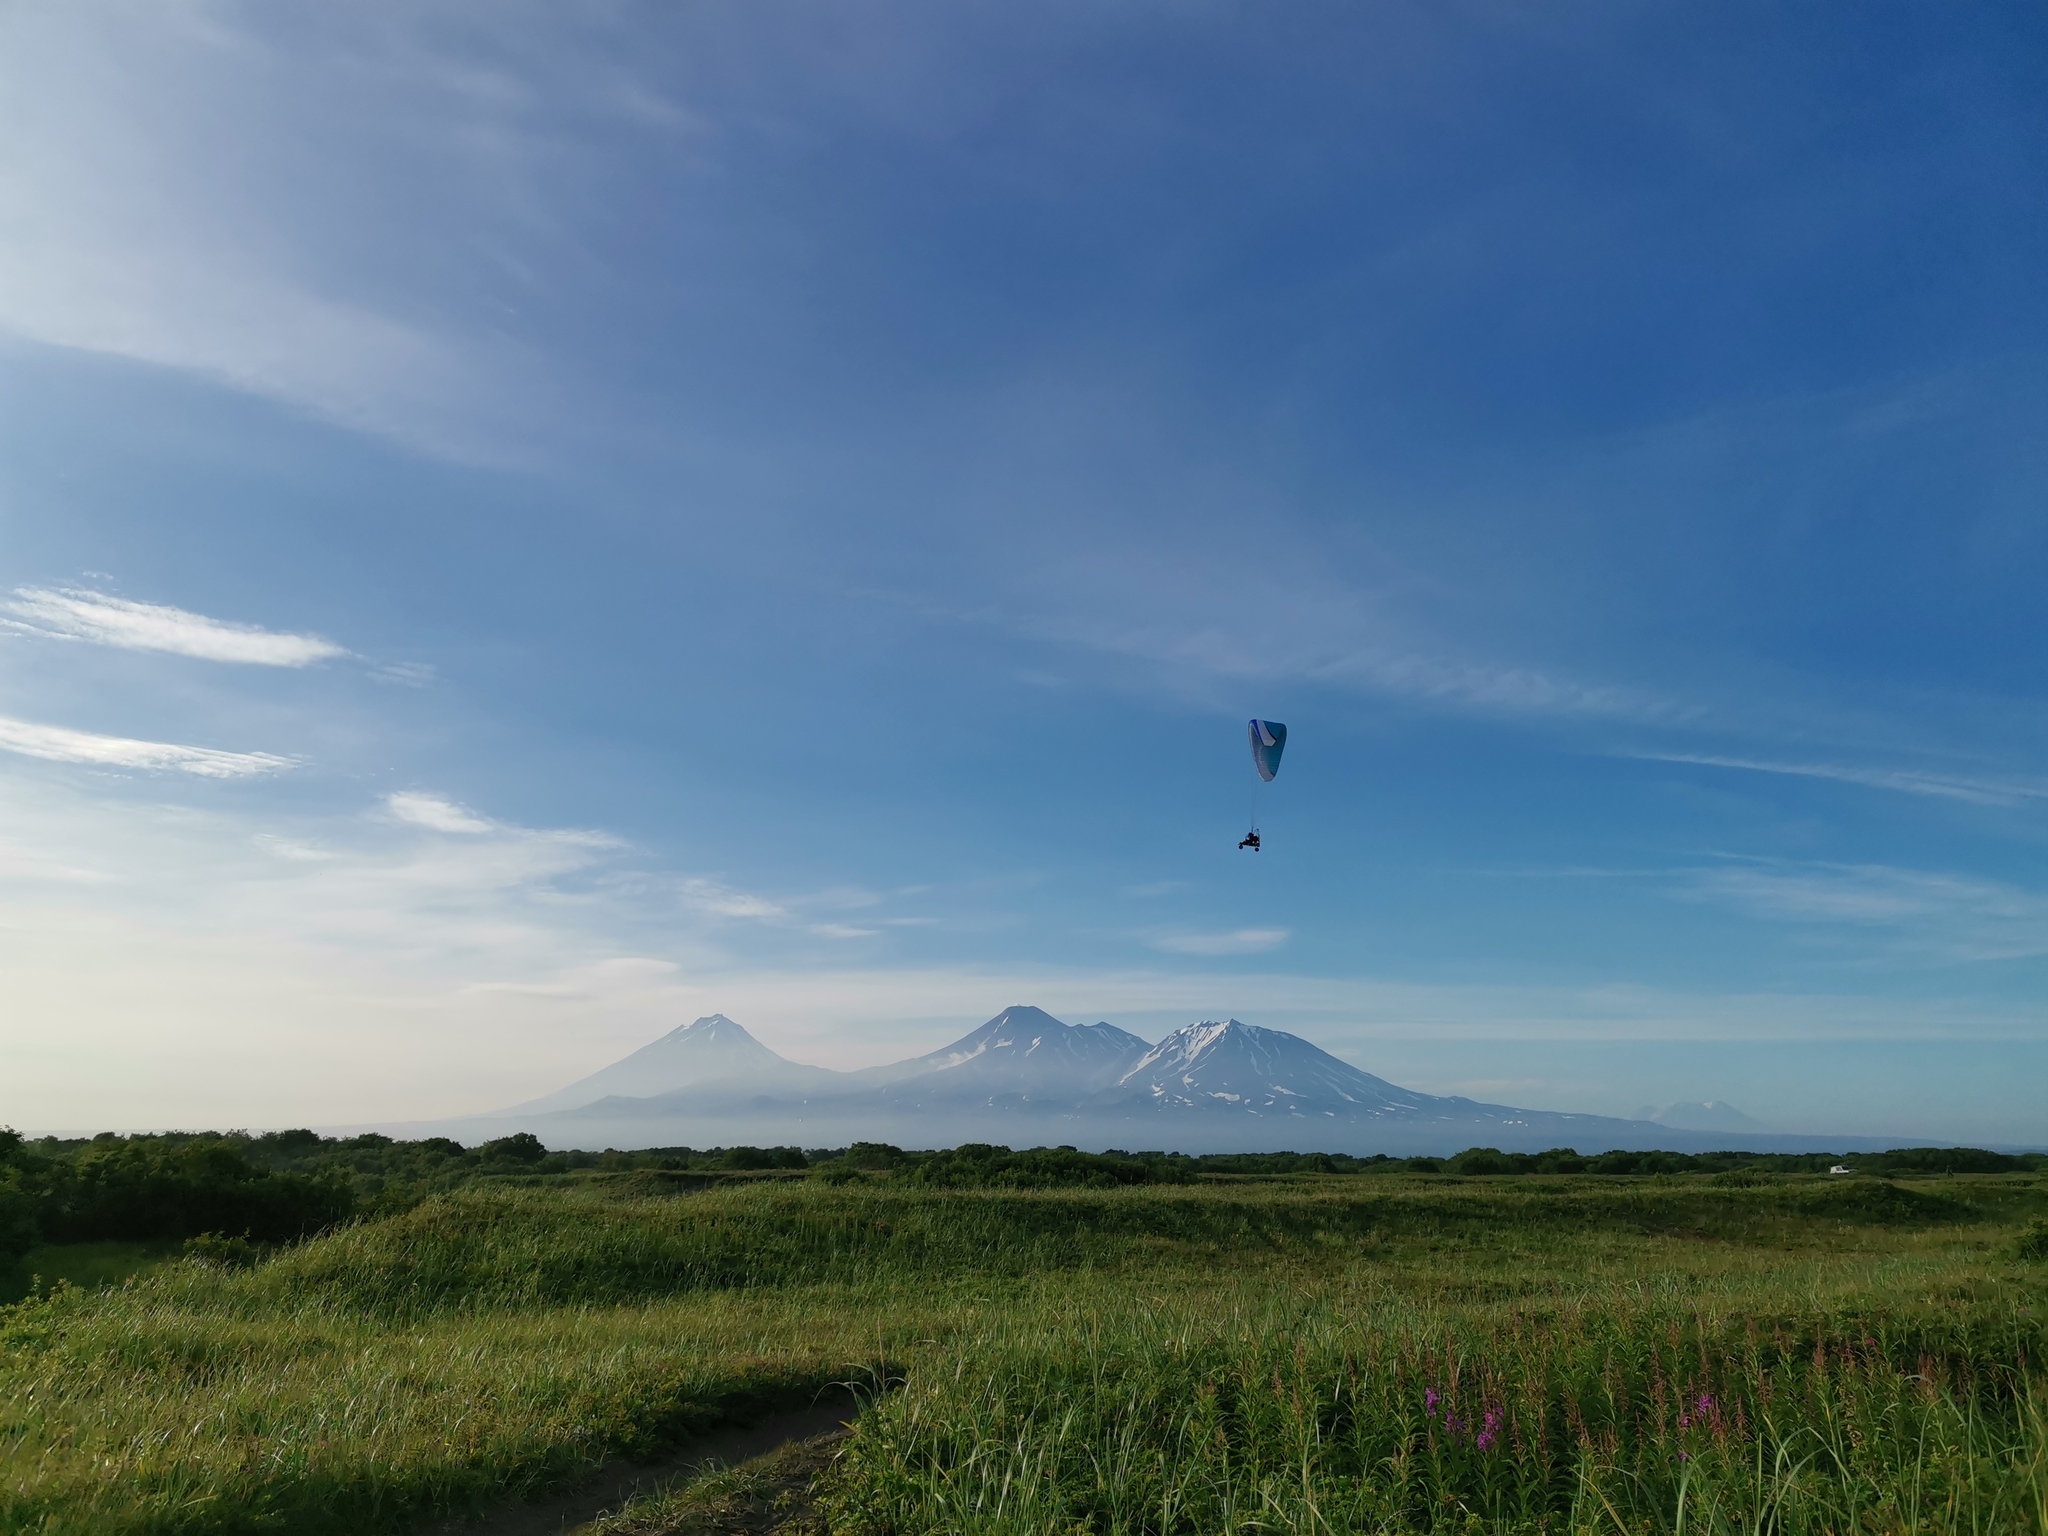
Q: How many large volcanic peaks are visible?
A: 3